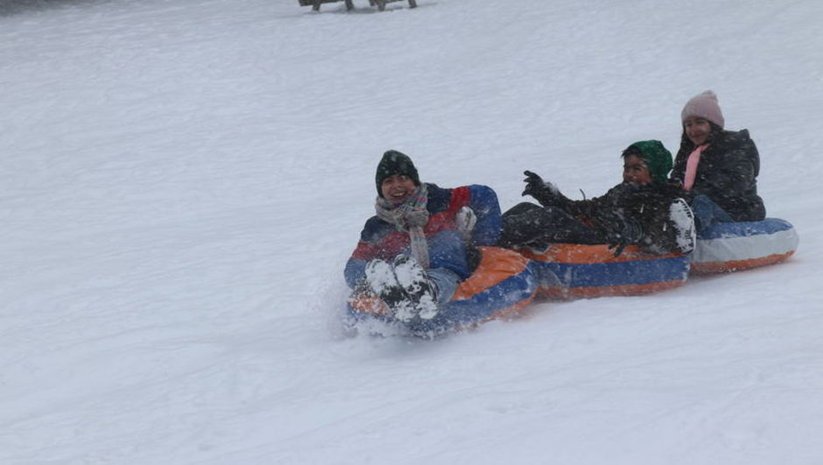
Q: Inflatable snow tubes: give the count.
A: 3